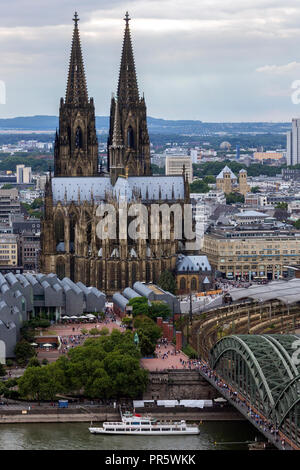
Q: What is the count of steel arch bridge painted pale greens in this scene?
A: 1